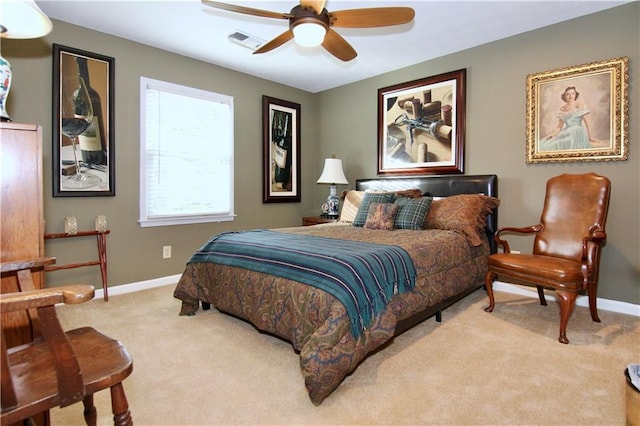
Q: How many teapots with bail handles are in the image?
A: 0